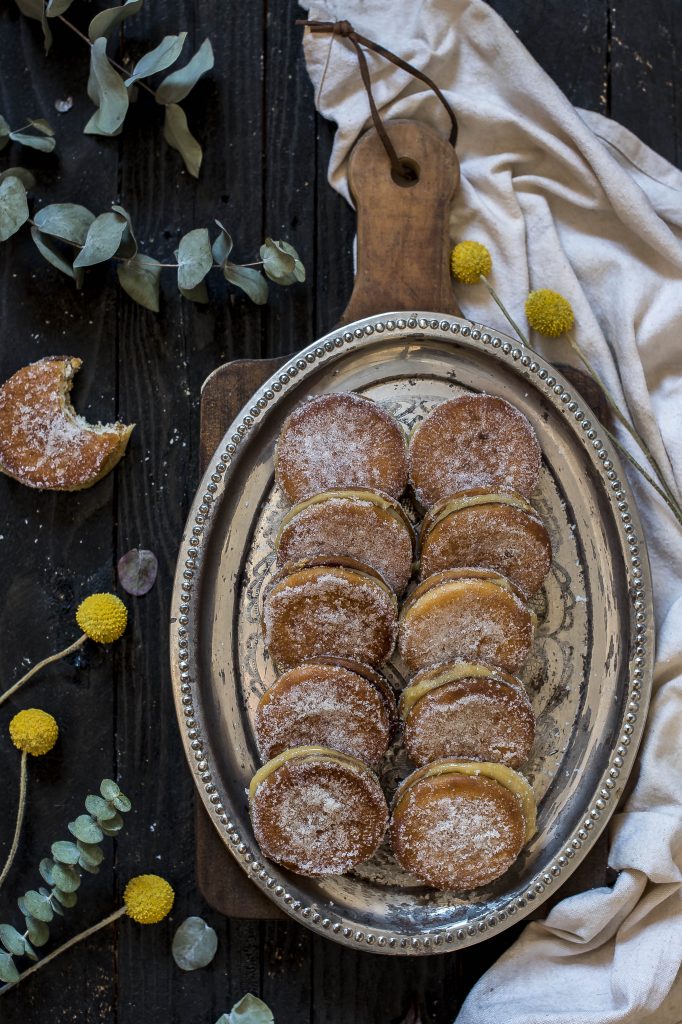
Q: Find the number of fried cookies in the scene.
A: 11